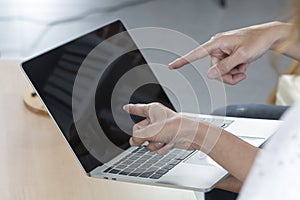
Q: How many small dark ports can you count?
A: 2